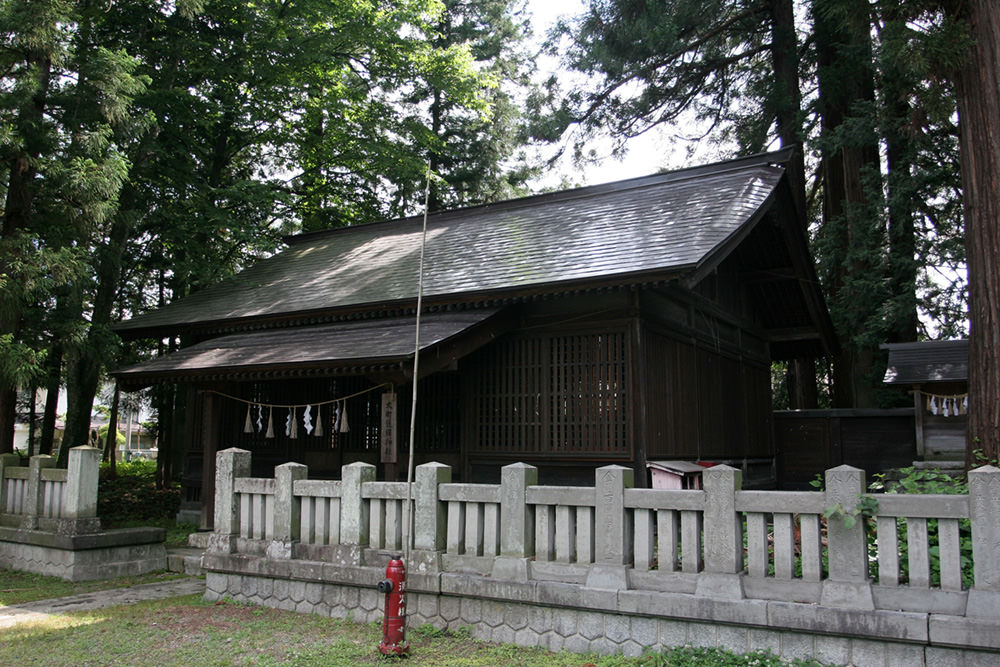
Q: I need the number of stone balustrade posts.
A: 12